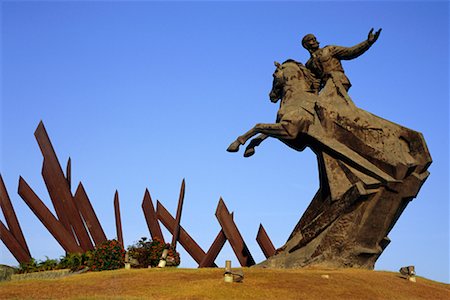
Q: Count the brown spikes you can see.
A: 14